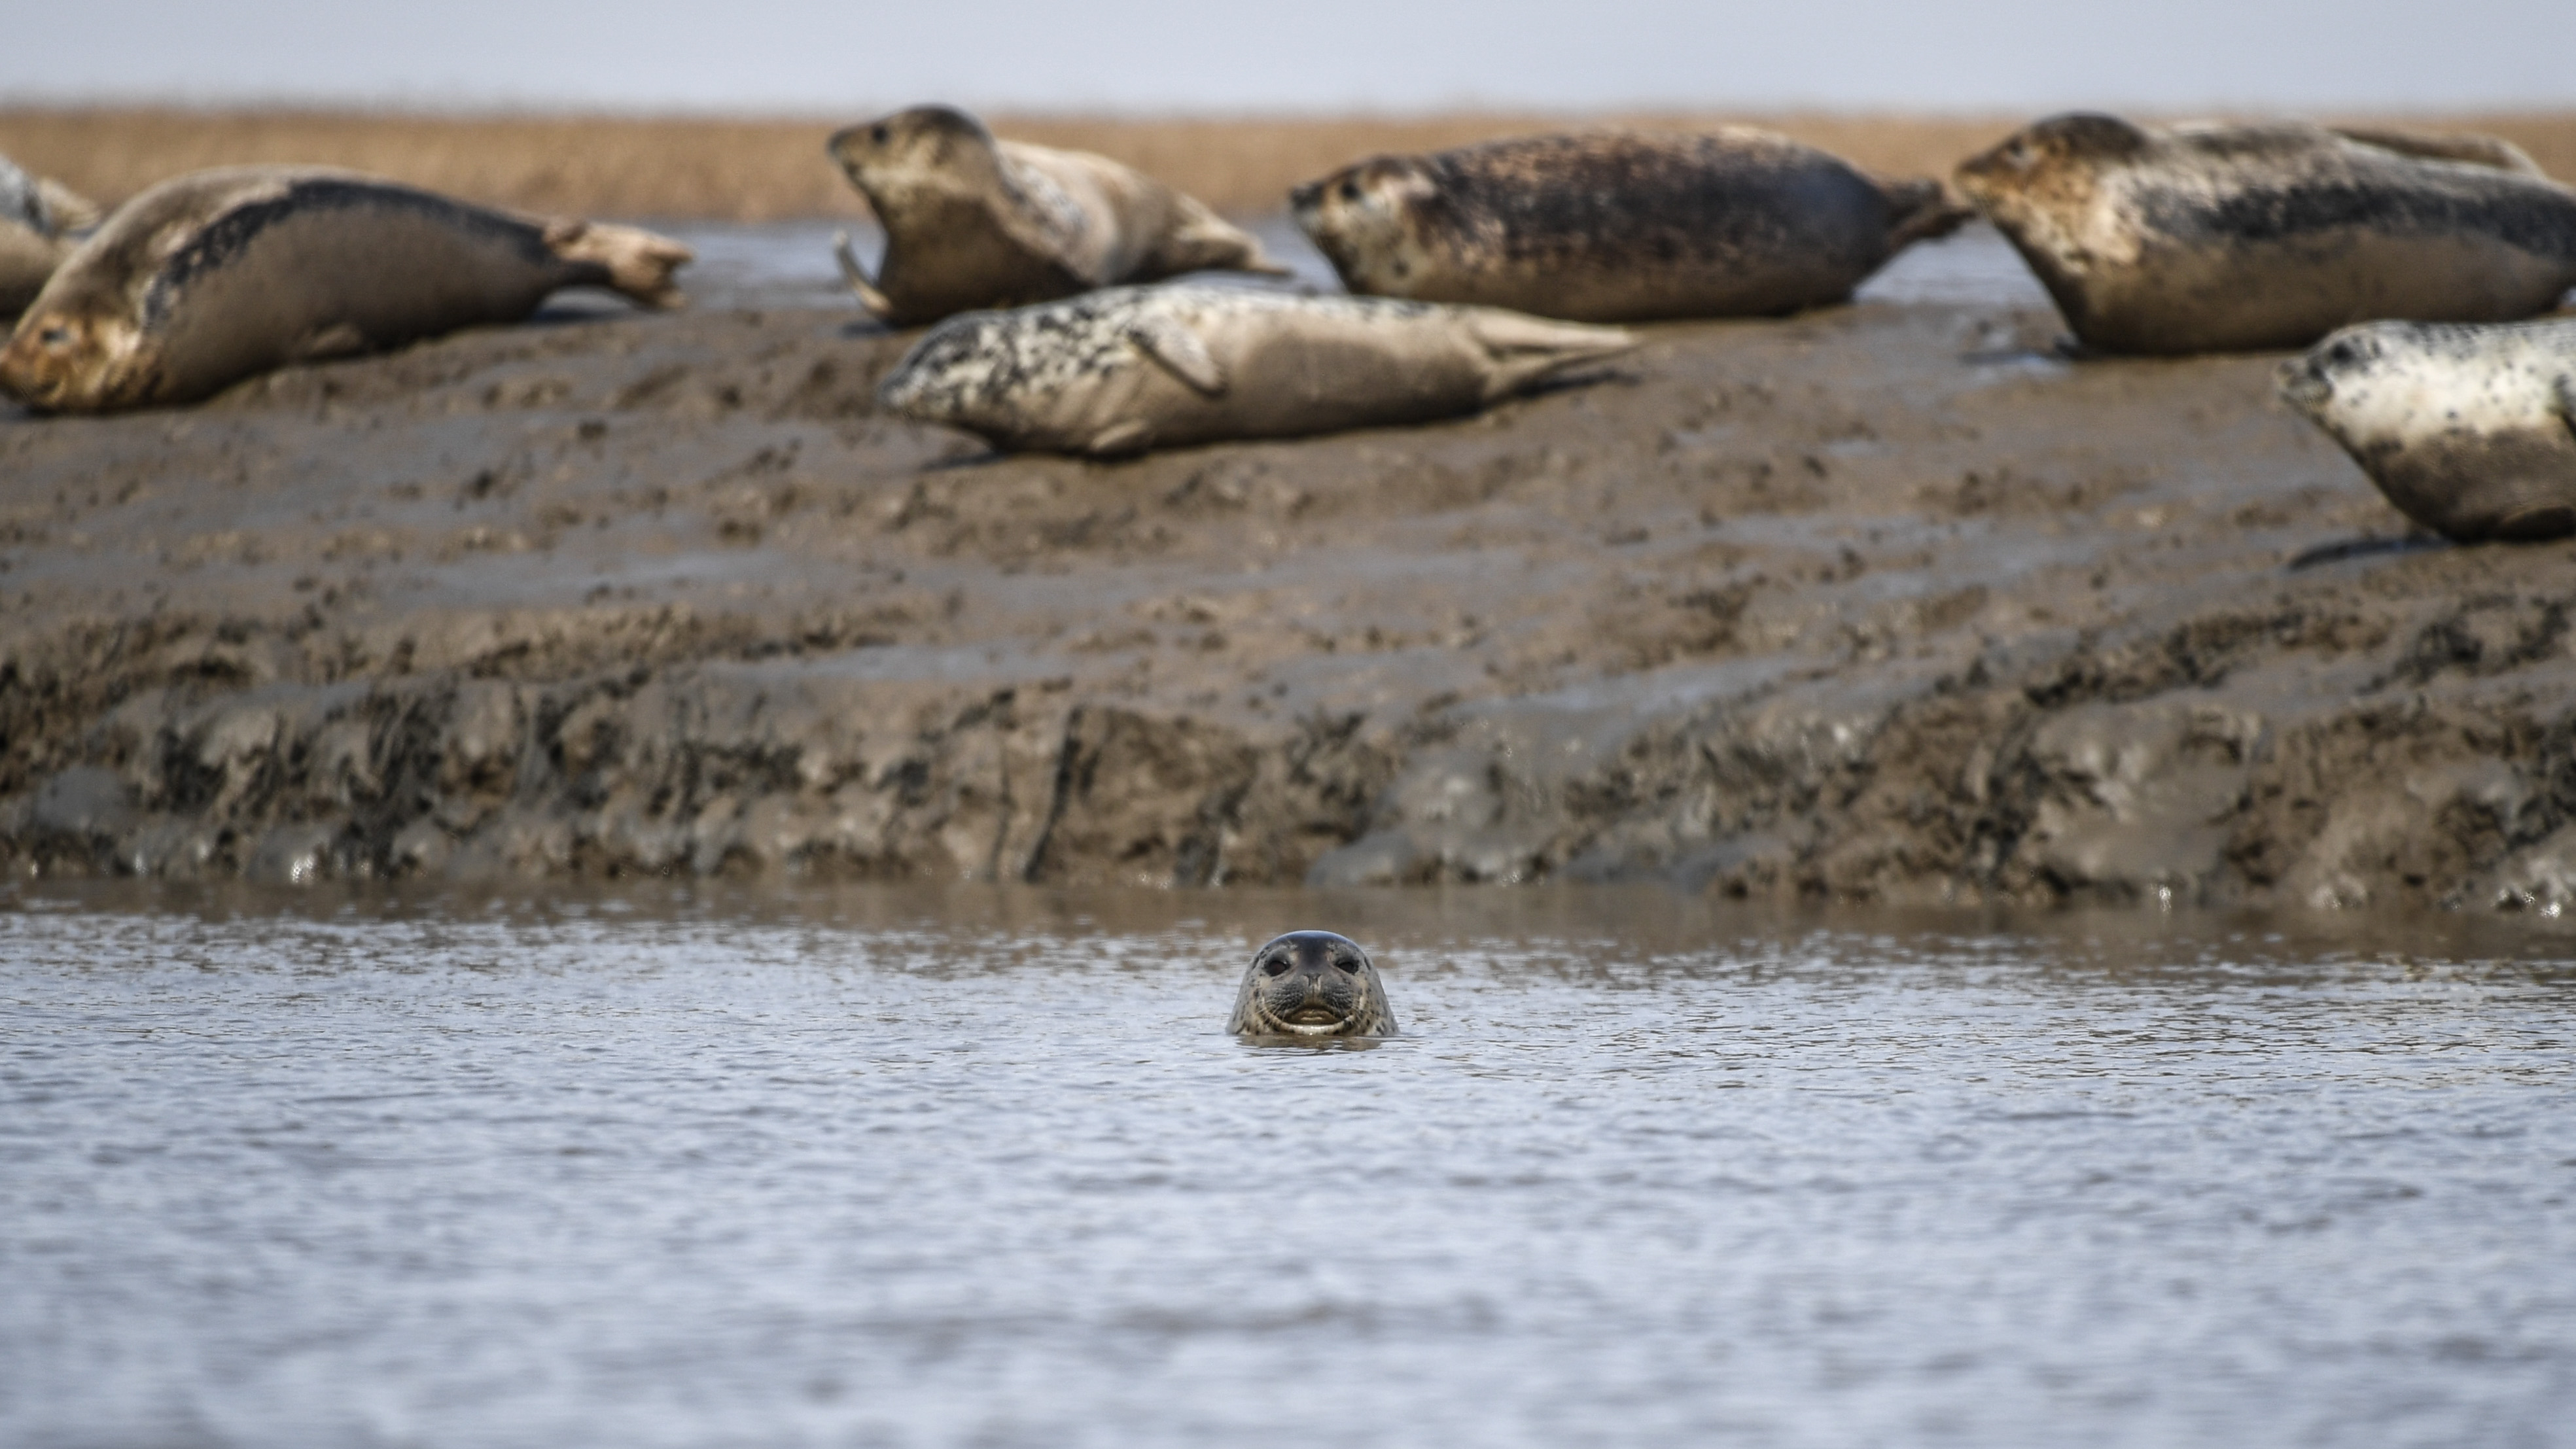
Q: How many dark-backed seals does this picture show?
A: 3